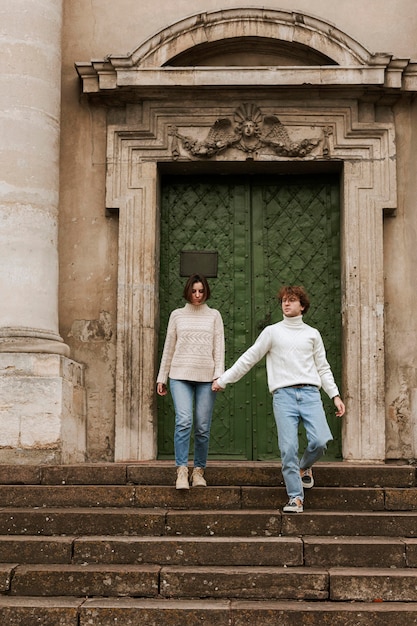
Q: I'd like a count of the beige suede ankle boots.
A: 2